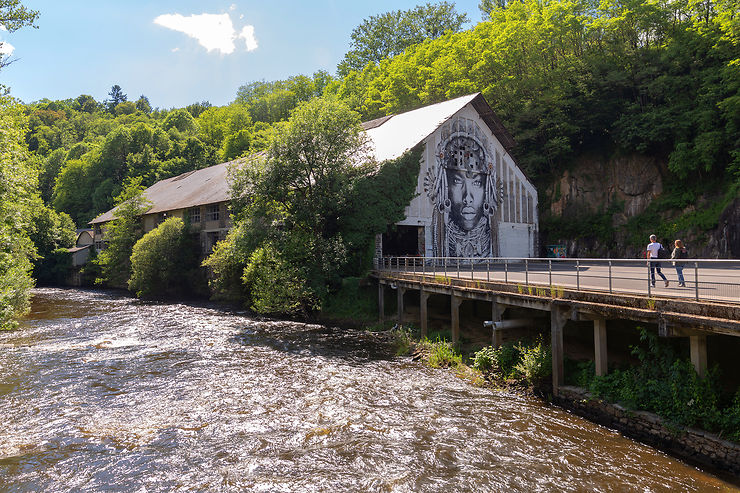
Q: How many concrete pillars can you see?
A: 8